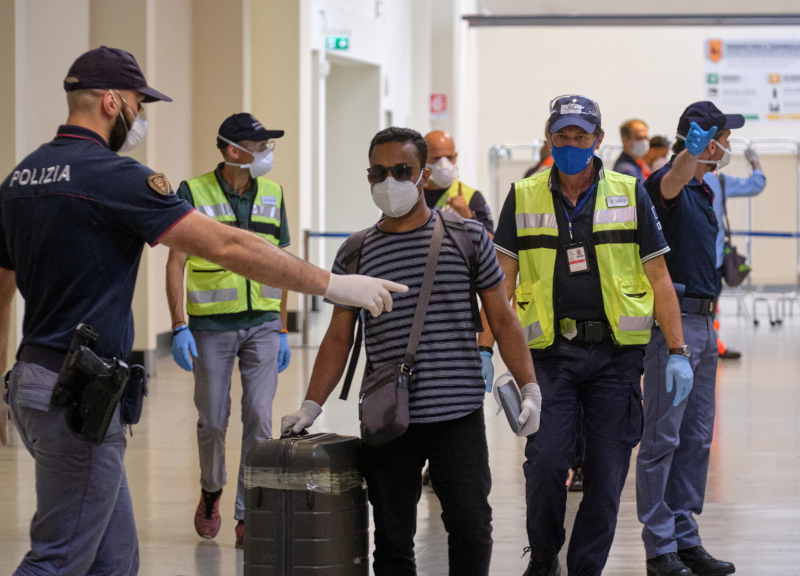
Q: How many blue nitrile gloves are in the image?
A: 5